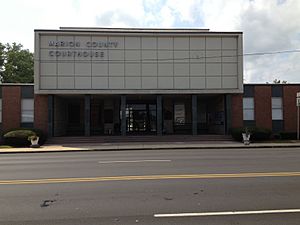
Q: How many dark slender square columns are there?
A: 6